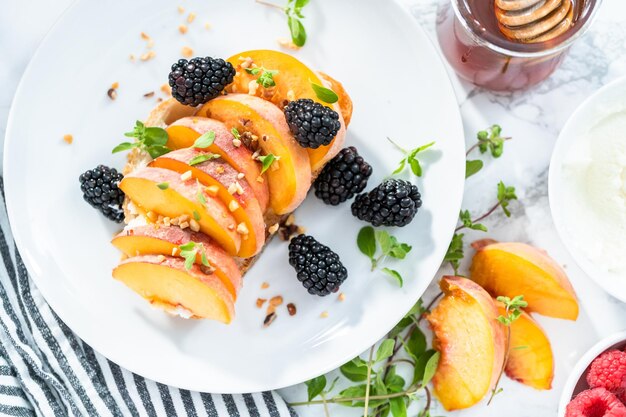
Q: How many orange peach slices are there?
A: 10